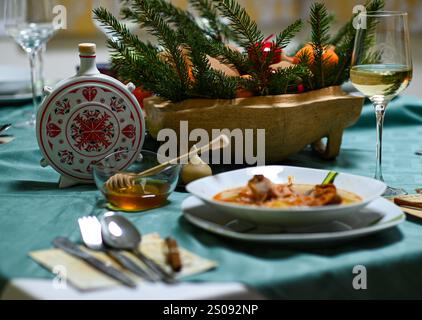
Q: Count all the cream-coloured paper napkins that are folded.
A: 1